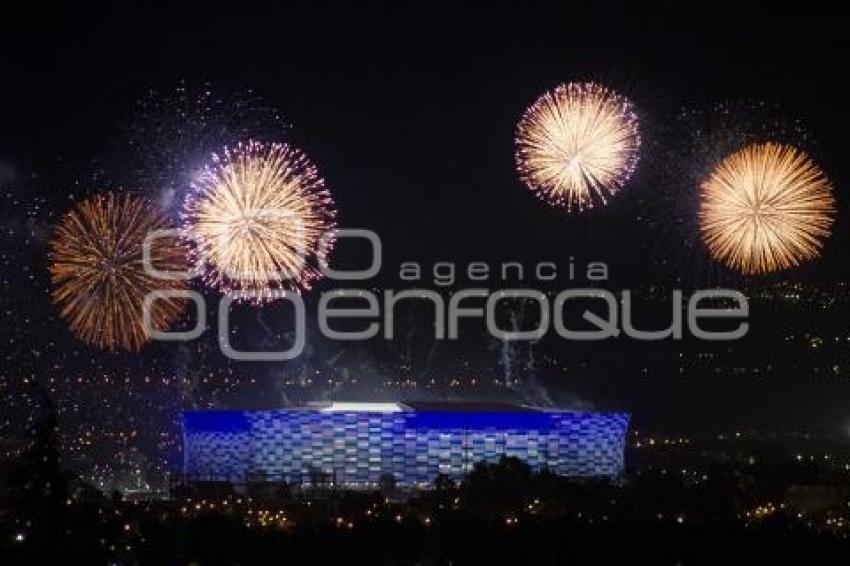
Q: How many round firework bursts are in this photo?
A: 4